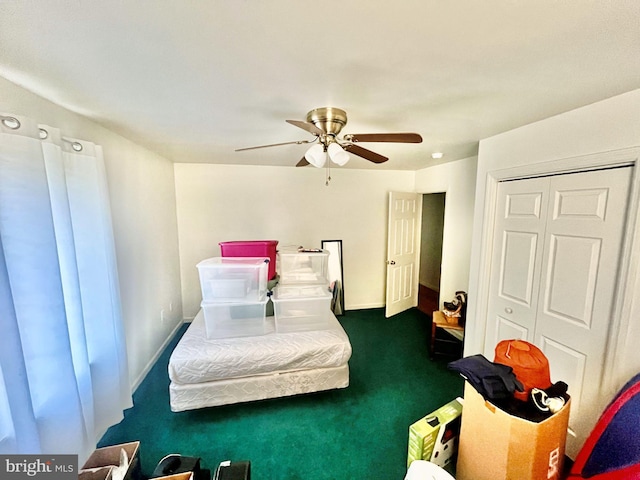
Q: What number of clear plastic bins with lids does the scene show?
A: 4